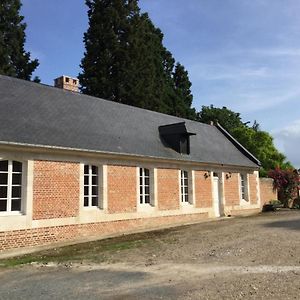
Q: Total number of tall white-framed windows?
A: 5